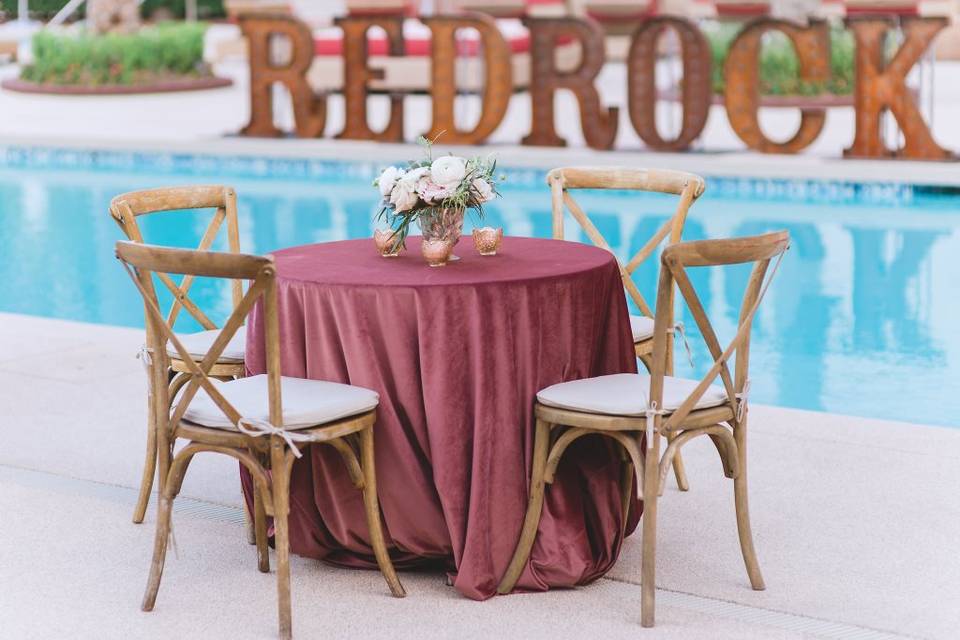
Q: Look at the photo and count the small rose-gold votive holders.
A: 3